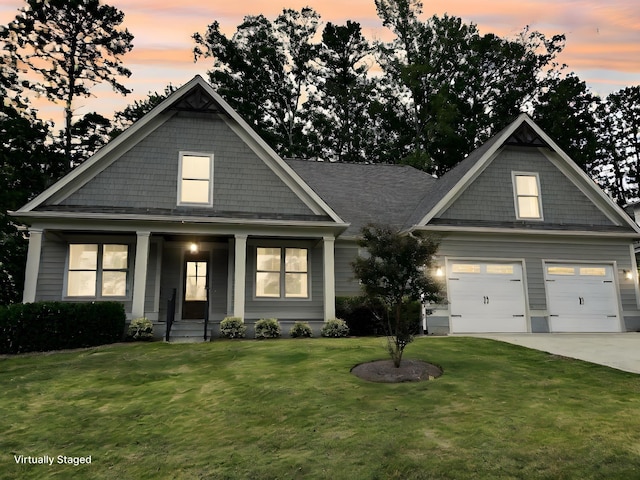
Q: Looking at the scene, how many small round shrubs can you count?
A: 5